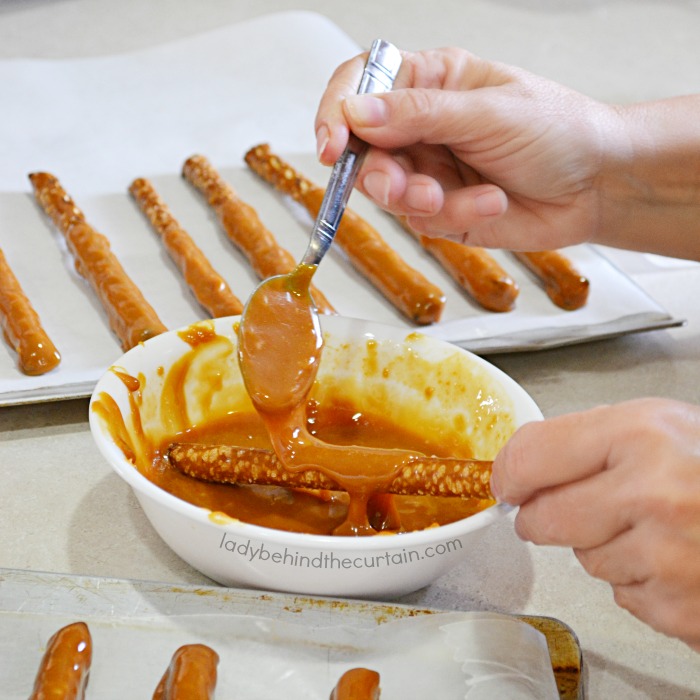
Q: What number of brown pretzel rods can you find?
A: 11